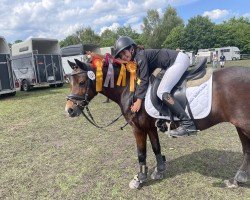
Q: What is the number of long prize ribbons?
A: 4